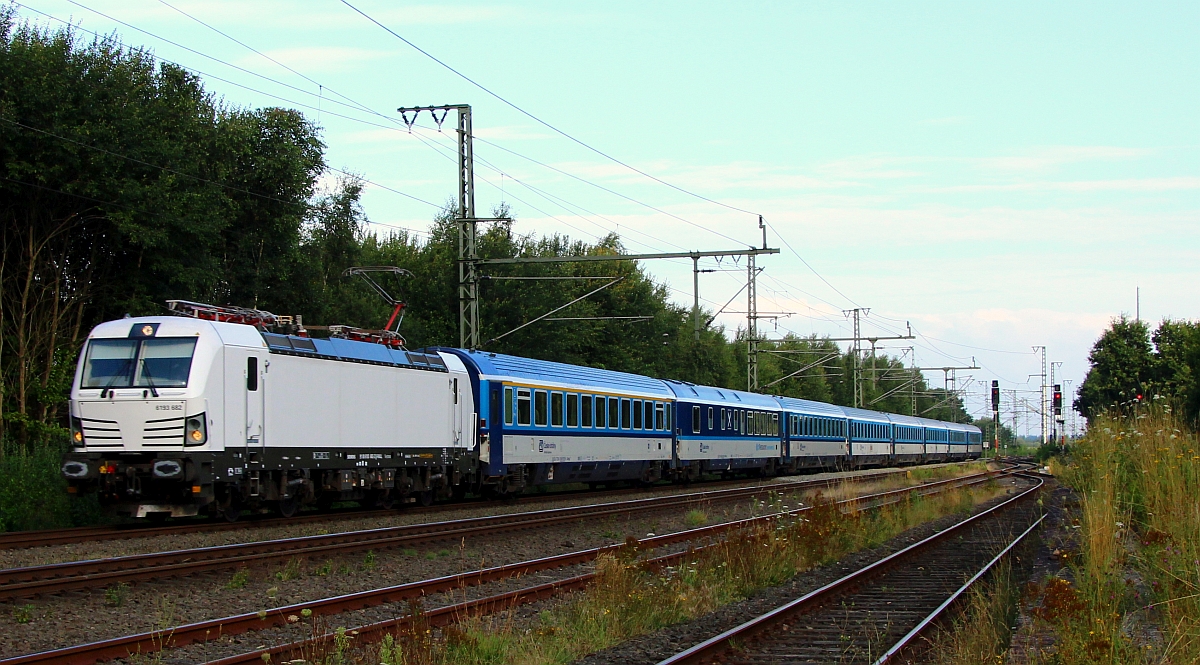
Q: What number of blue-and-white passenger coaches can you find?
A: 8